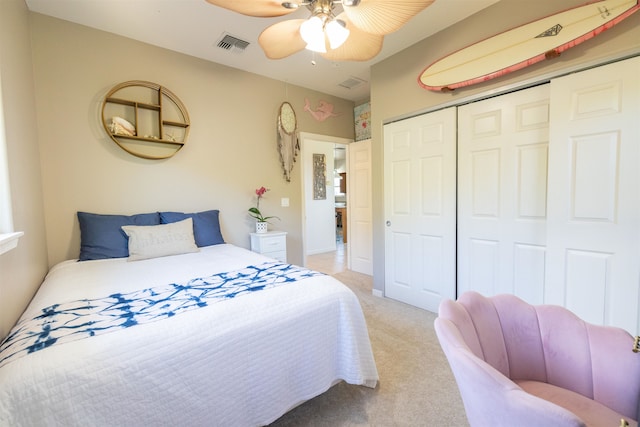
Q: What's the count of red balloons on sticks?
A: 0